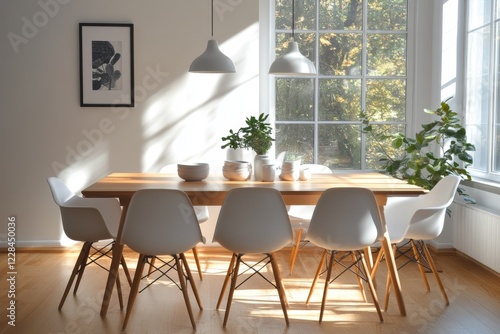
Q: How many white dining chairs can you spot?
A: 7